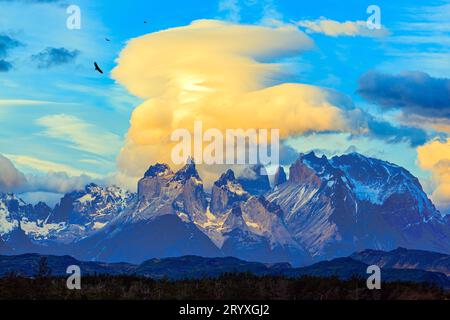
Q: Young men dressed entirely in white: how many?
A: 0